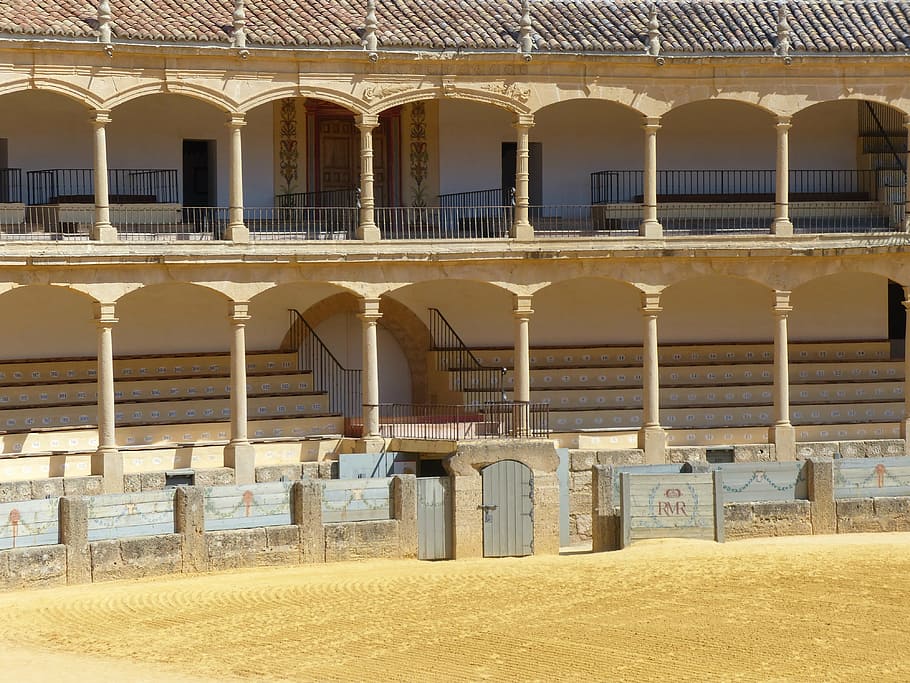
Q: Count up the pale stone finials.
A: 6